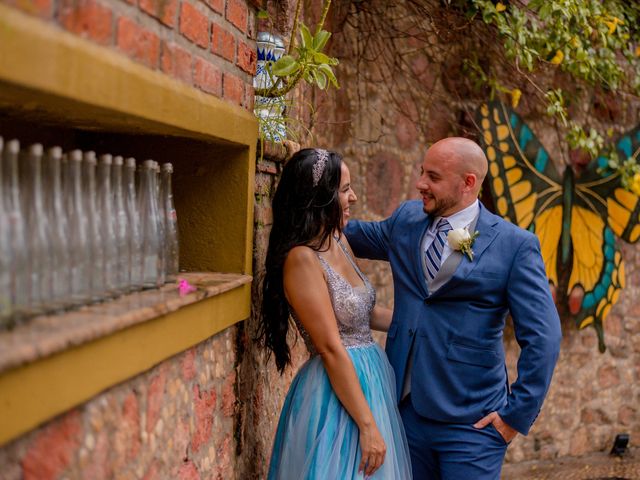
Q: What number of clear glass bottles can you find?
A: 12